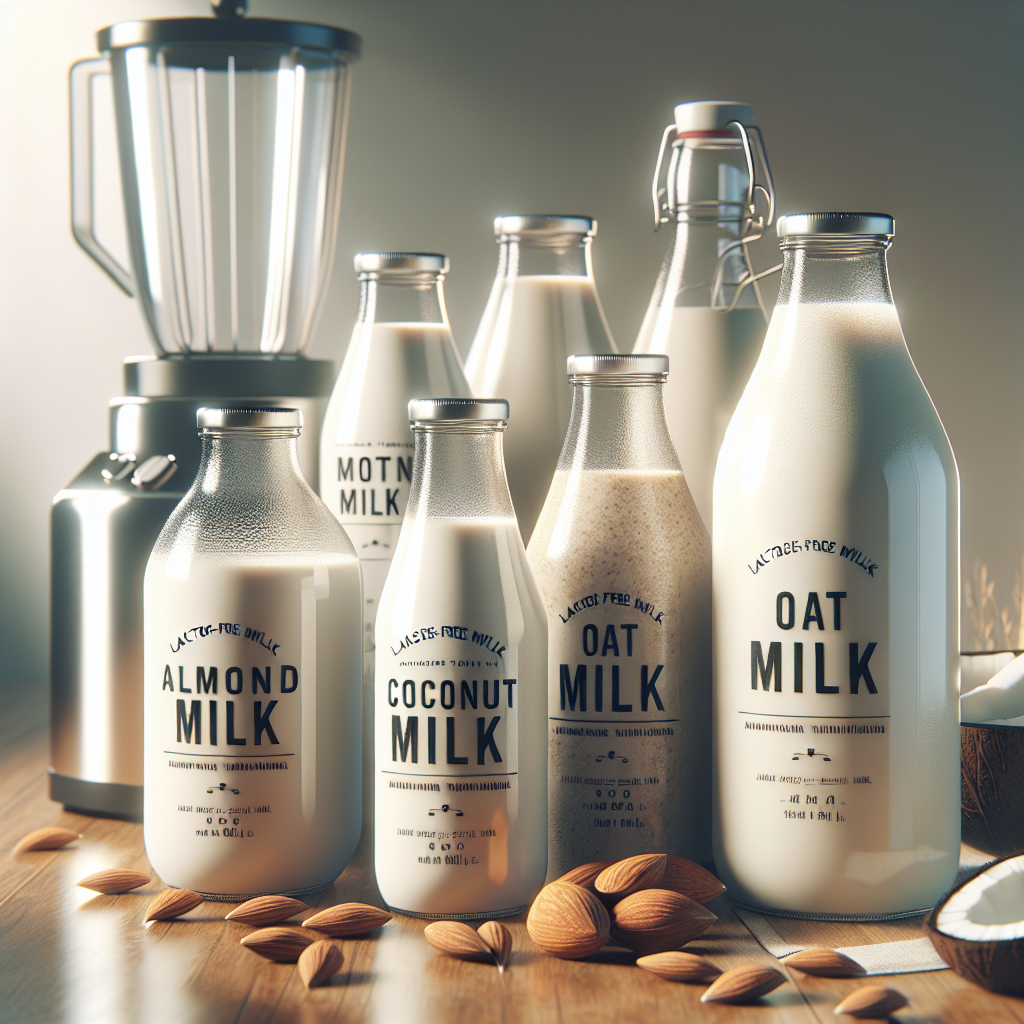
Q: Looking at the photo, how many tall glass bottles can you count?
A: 7